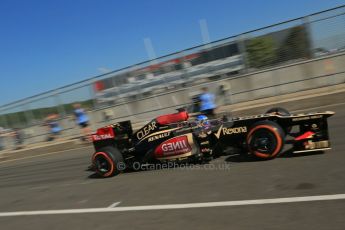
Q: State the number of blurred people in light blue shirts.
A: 3